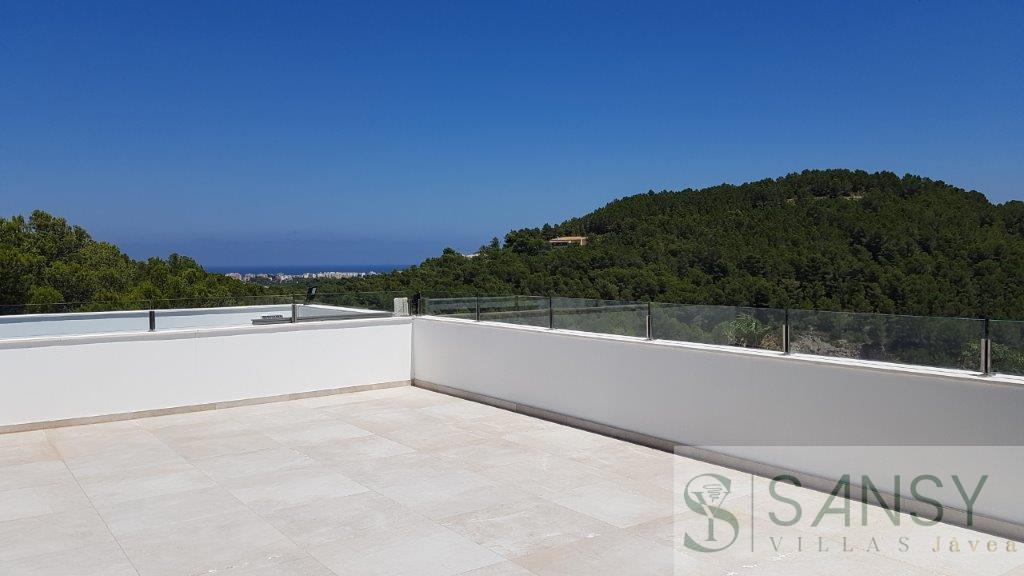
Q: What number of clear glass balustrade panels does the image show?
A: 9